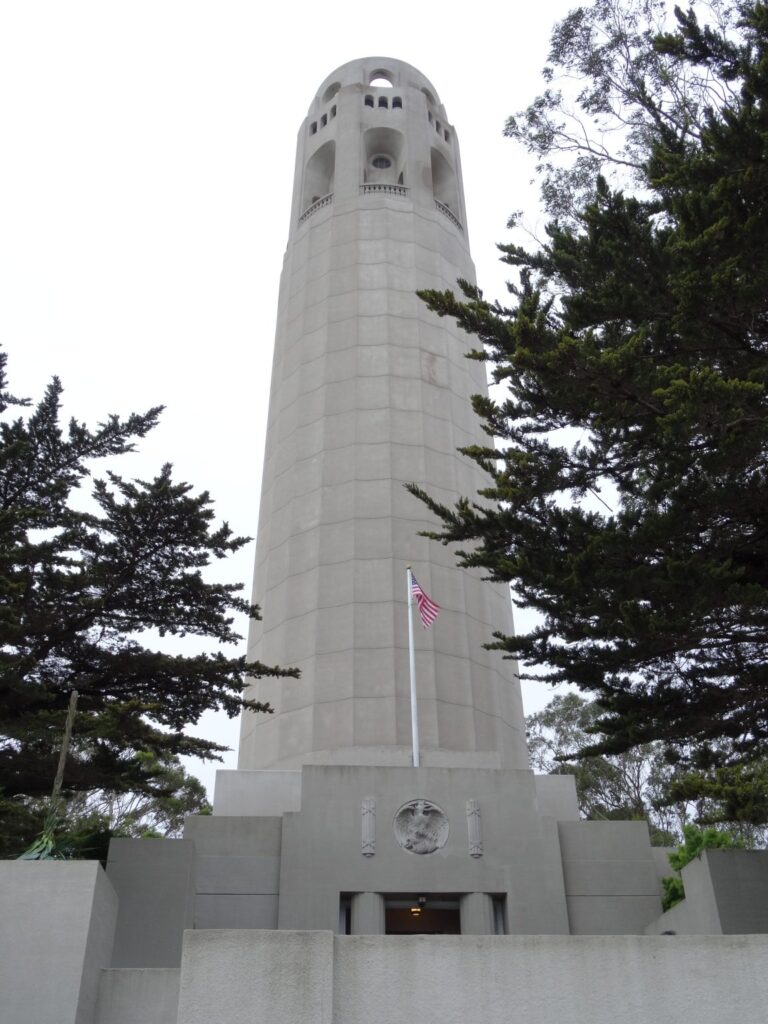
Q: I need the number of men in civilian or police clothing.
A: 0